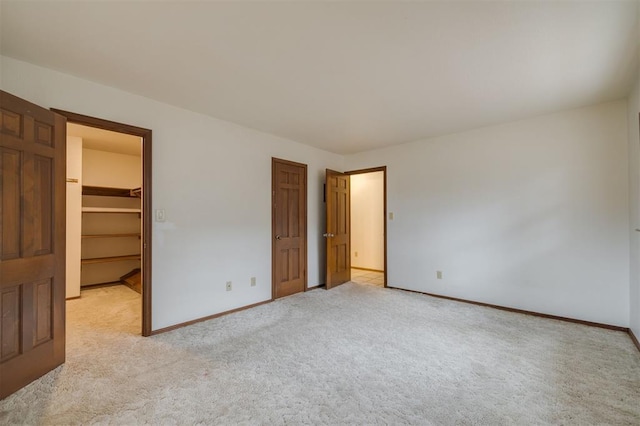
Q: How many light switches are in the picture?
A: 2